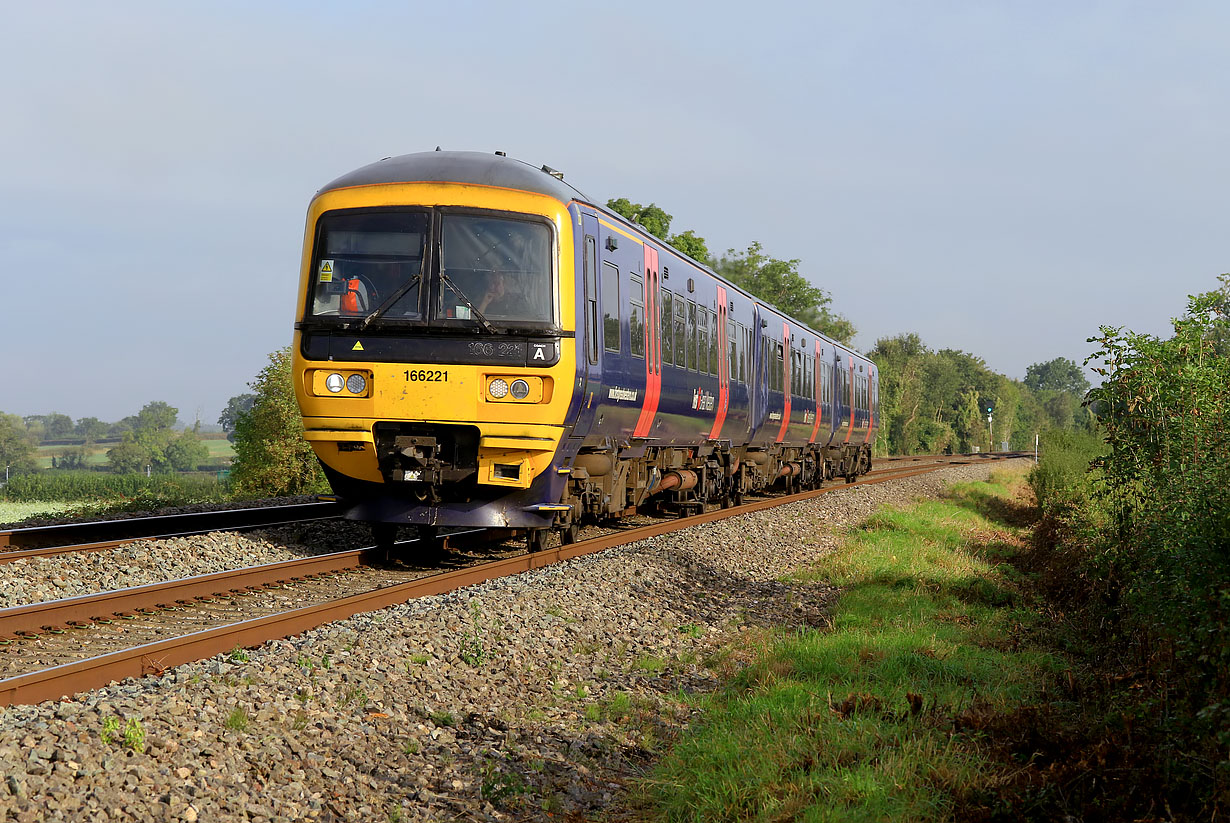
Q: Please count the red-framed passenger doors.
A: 6